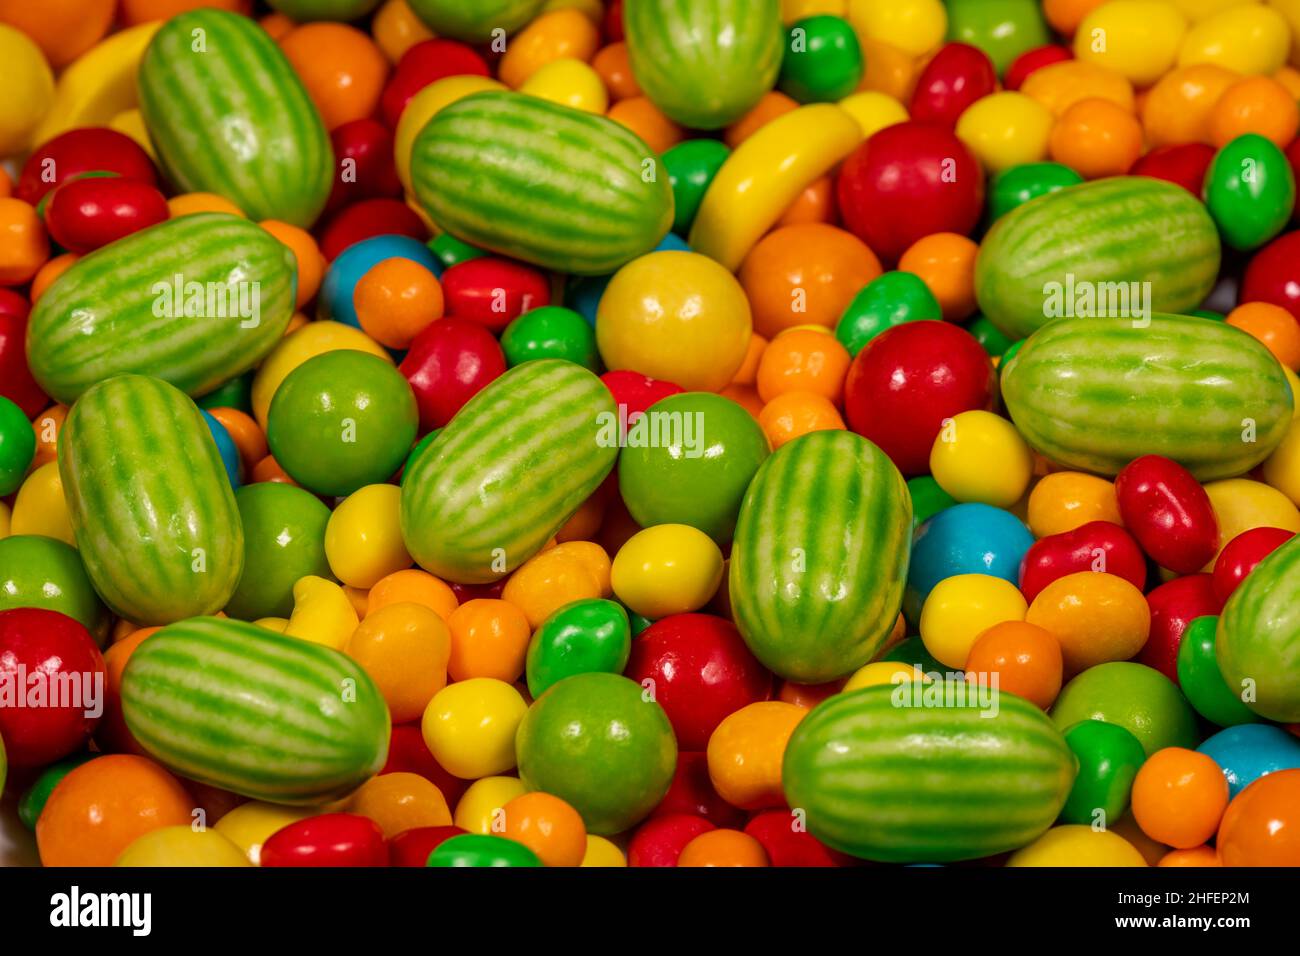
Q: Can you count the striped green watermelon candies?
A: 12